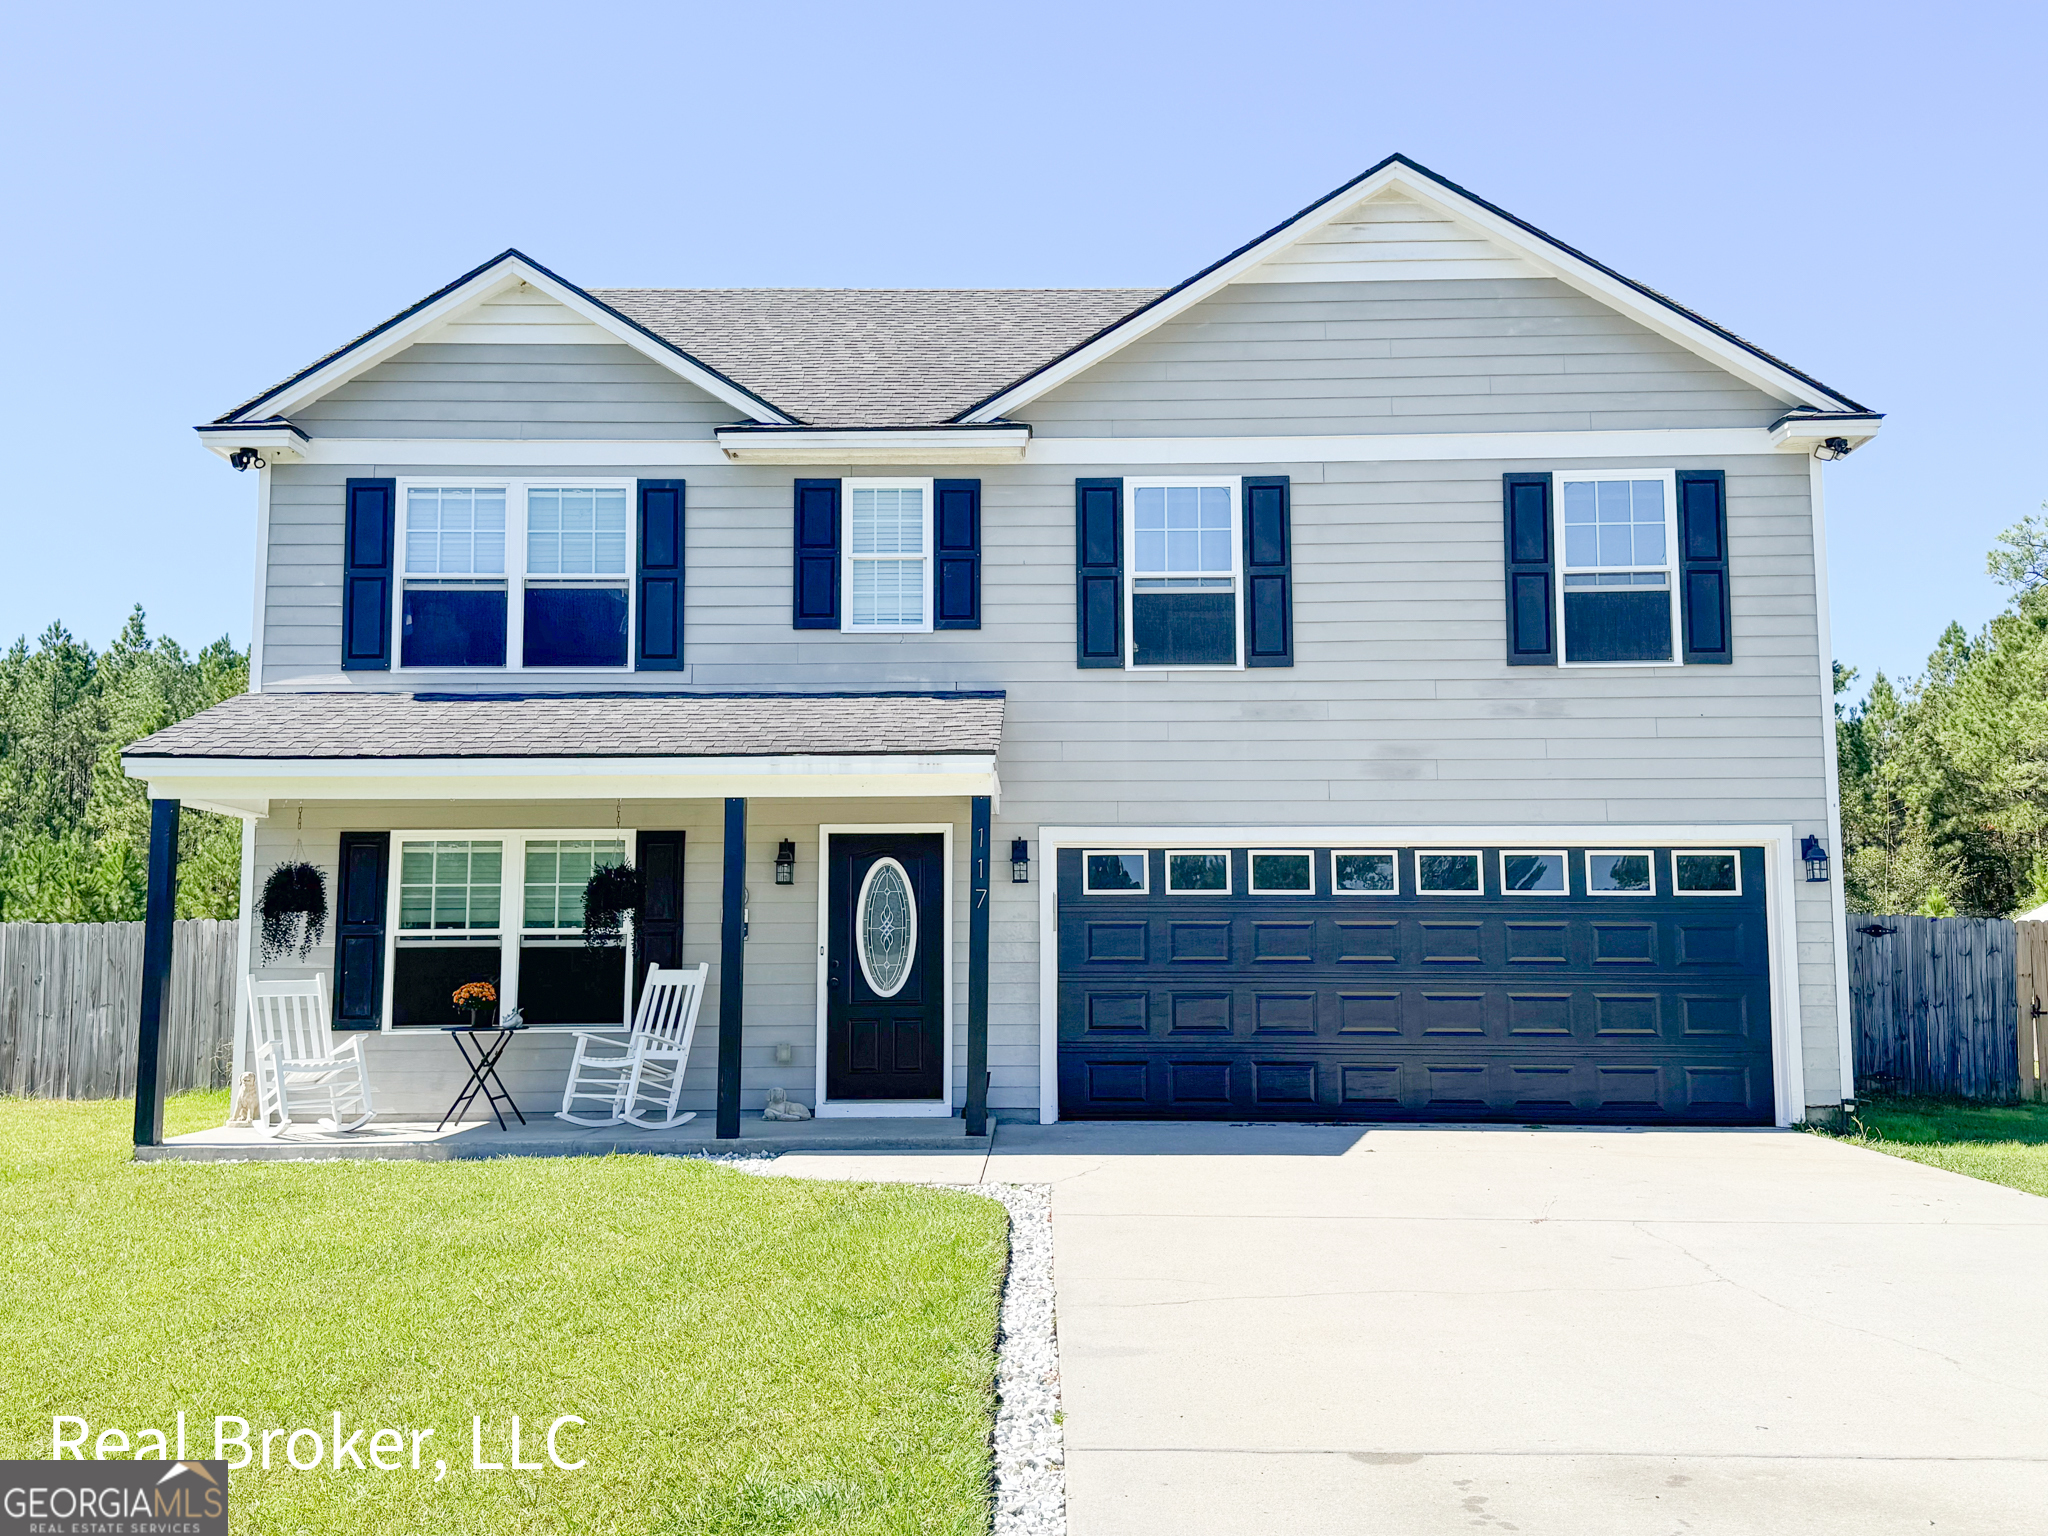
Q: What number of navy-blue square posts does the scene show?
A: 3